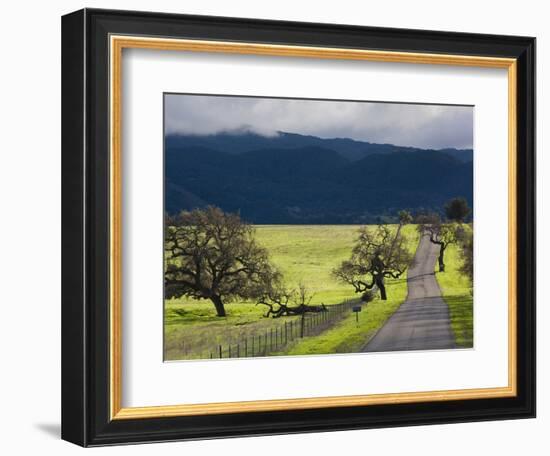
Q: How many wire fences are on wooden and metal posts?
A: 1